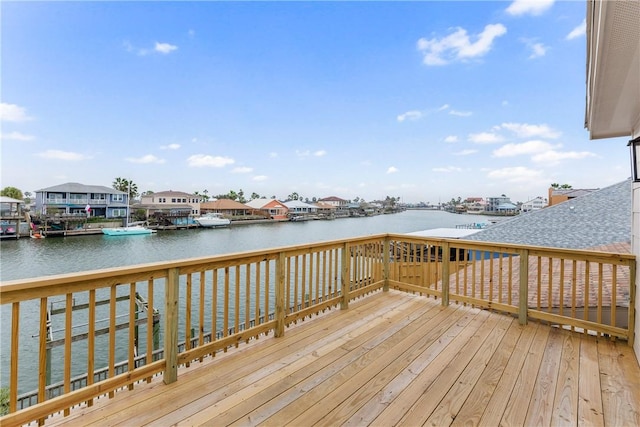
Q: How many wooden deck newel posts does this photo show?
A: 7